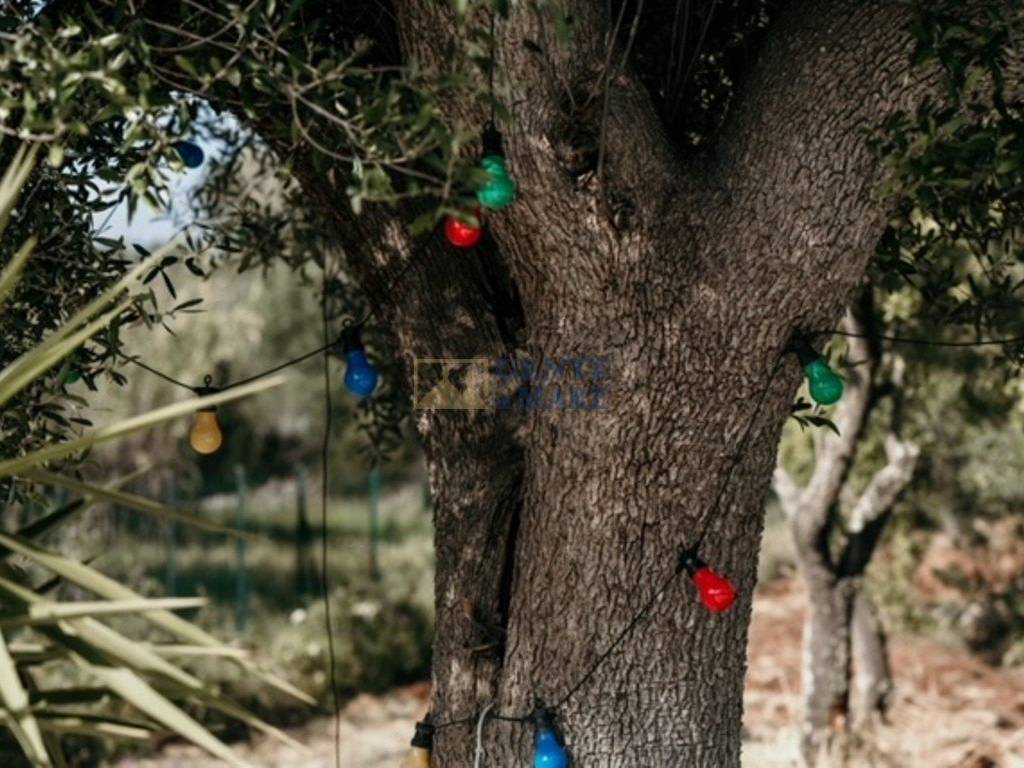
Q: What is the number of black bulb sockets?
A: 7